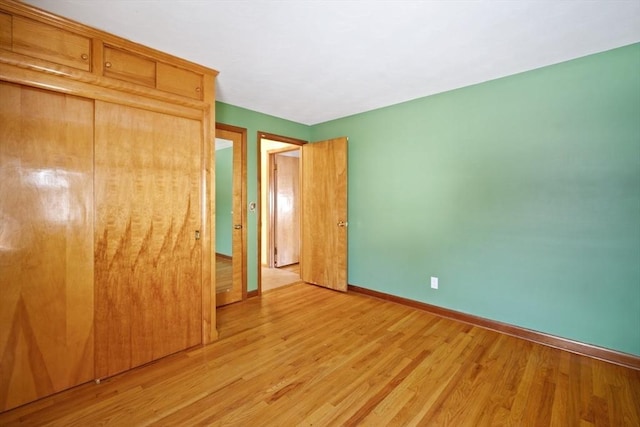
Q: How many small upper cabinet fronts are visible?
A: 4